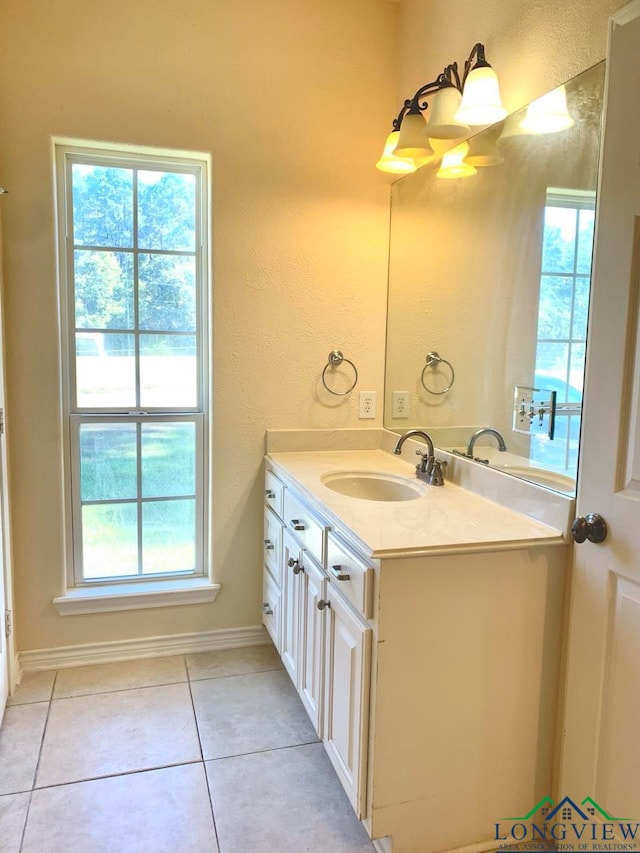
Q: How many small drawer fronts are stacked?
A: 3